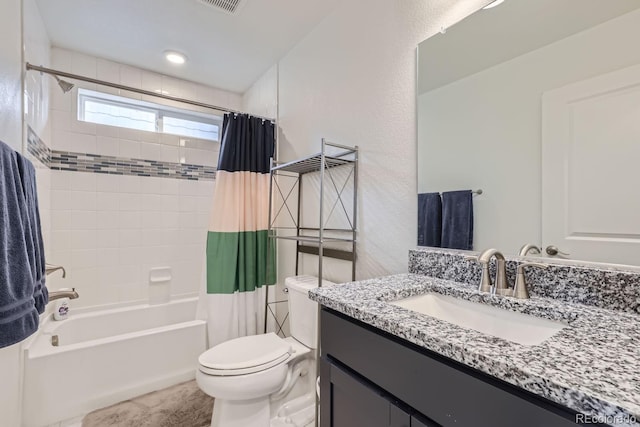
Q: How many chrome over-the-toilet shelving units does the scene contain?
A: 1